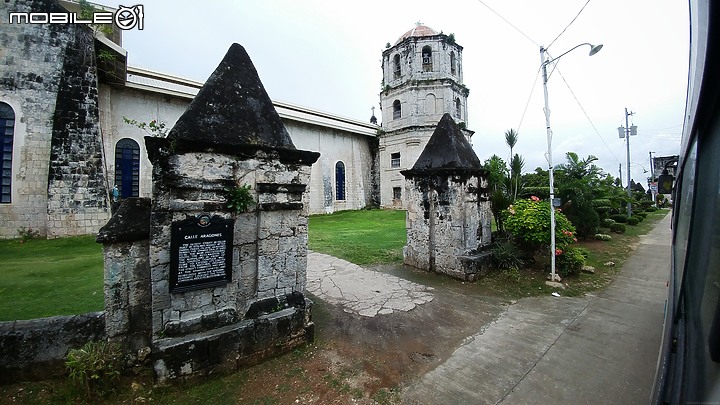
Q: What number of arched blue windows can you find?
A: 3